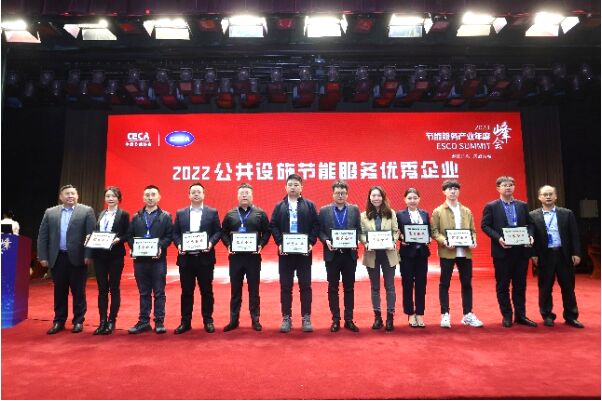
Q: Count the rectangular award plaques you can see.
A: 10